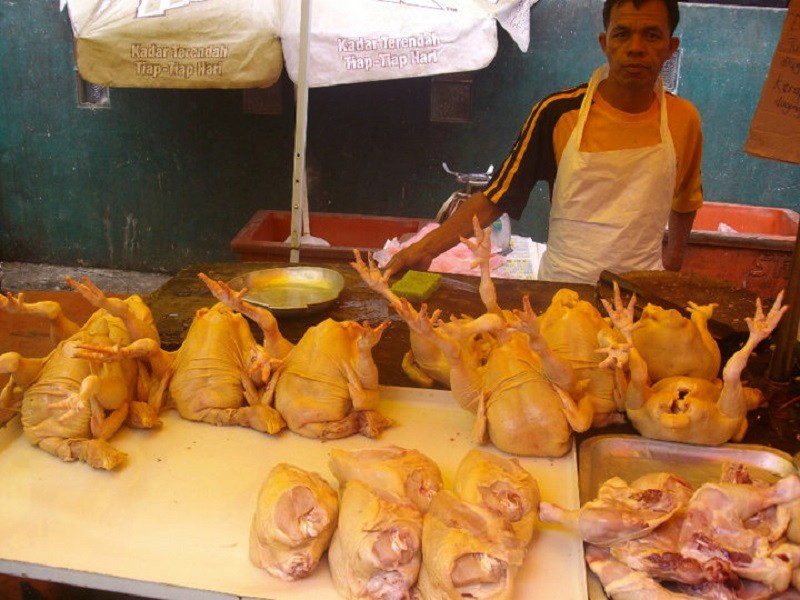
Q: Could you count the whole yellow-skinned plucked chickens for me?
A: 9